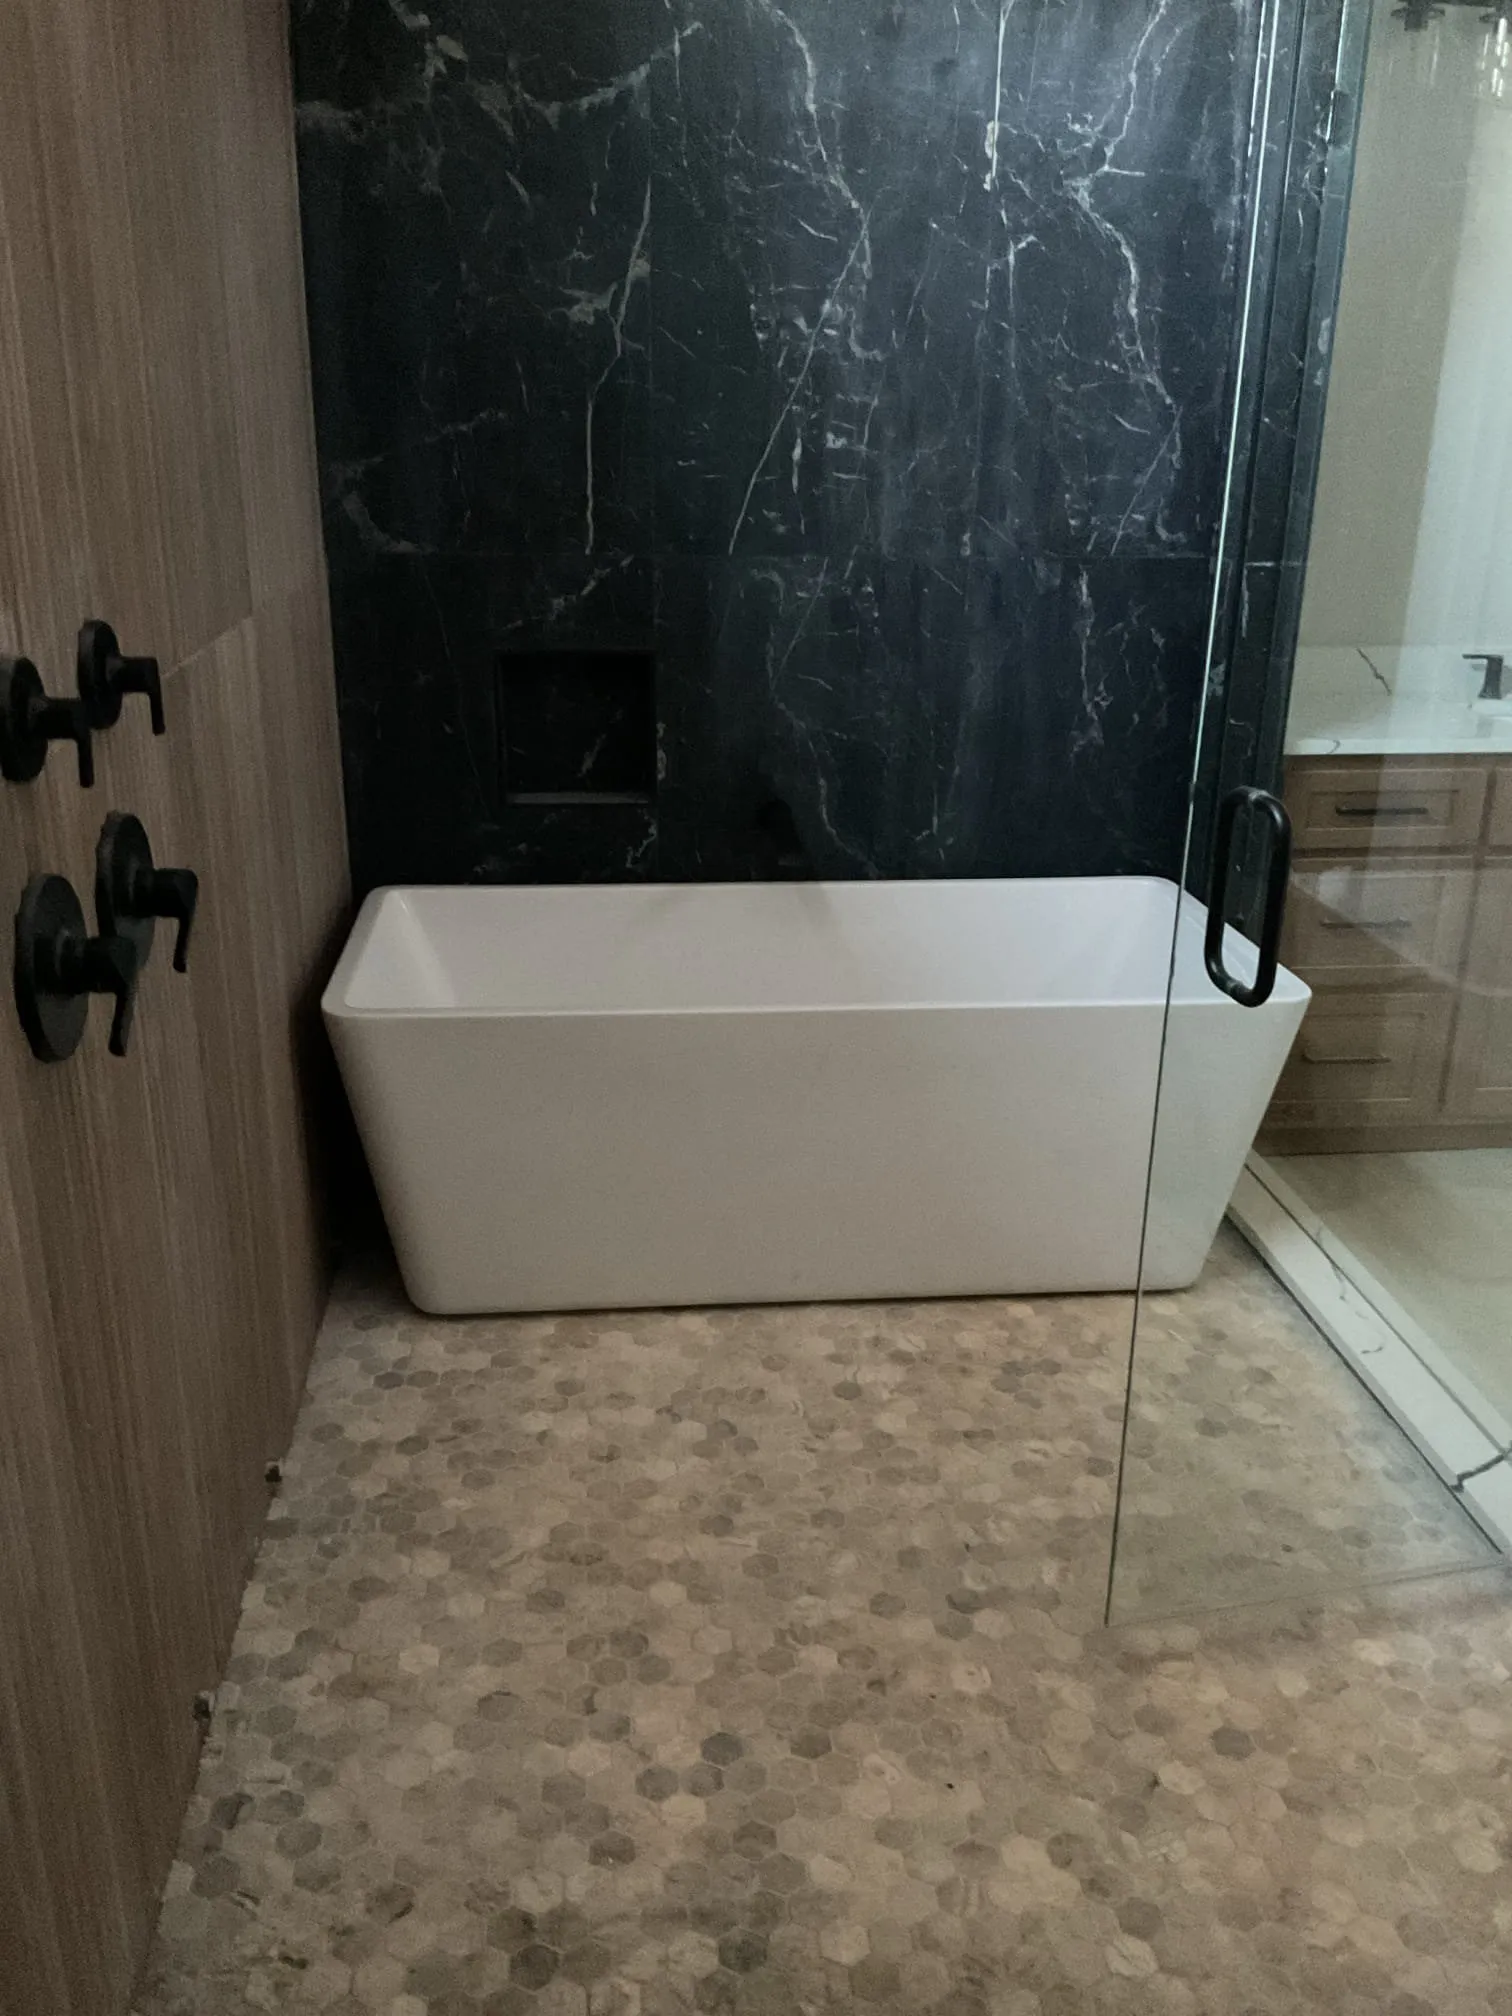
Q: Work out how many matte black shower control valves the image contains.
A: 4